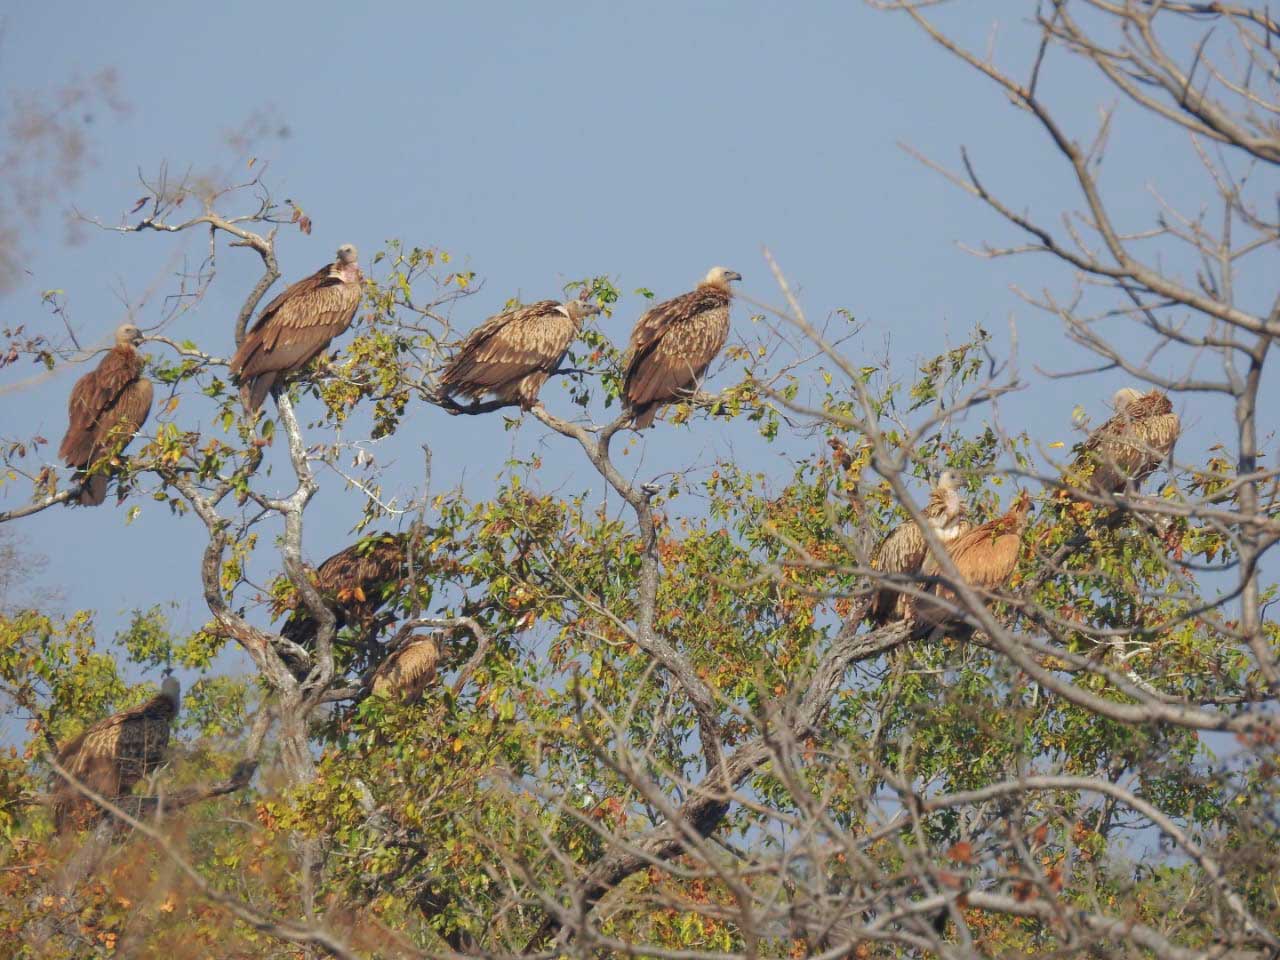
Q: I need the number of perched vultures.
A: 10